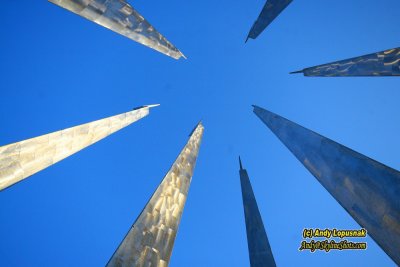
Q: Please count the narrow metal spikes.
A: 7